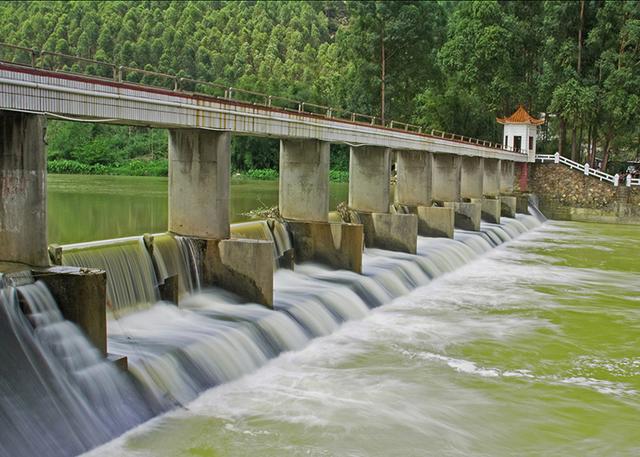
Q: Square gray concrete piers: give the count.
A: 9